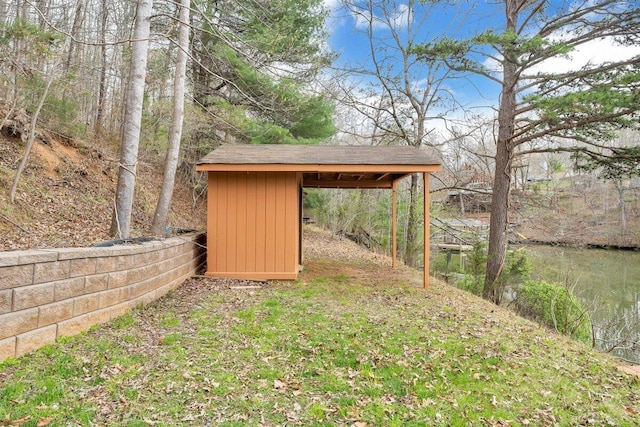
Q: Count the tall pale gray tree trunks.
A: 2